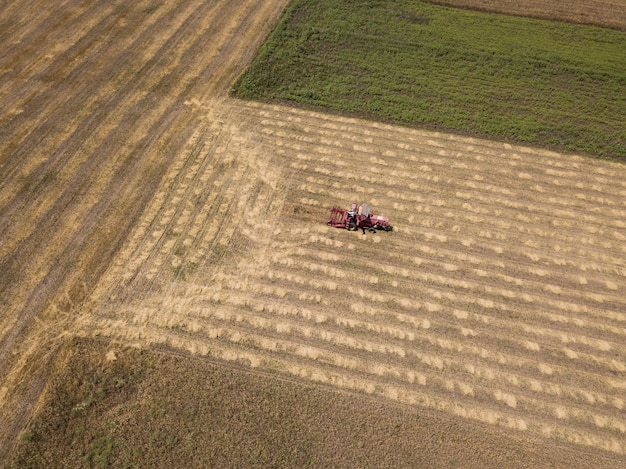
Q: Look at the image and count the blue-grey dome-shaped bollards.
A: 0